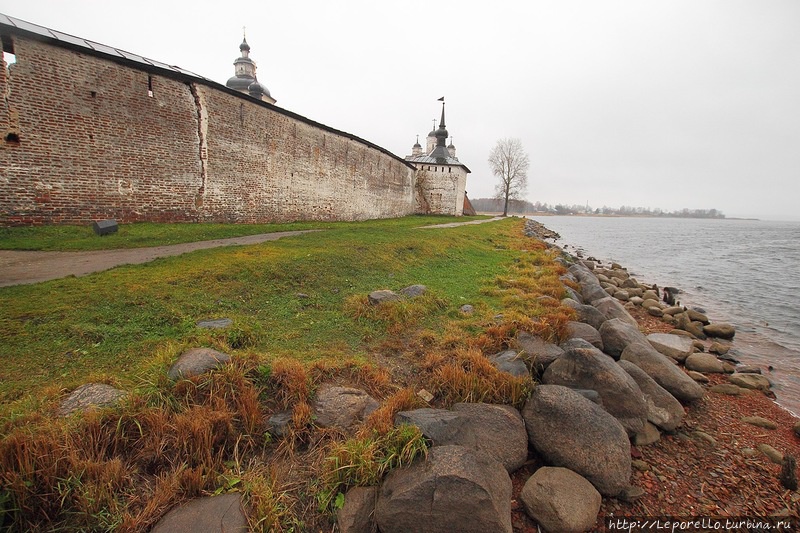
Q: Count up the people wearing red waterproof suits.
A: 0